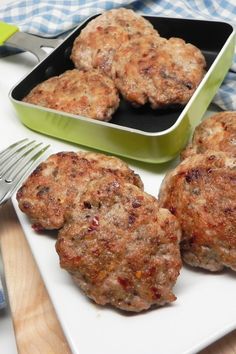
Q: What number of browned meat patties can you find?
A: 7